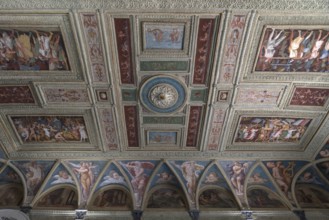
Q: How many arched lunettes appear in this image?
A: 7